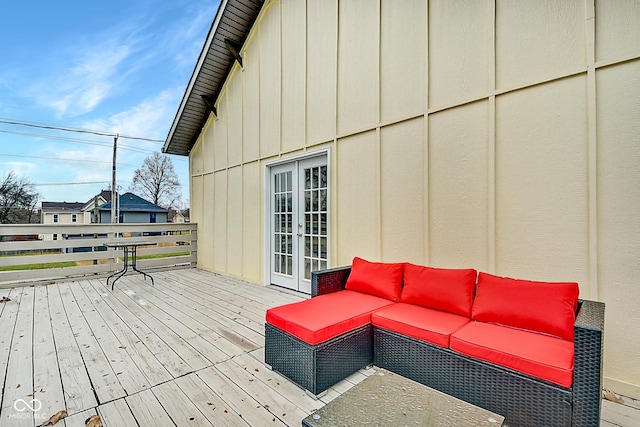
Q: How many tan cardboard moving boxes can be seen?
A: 0